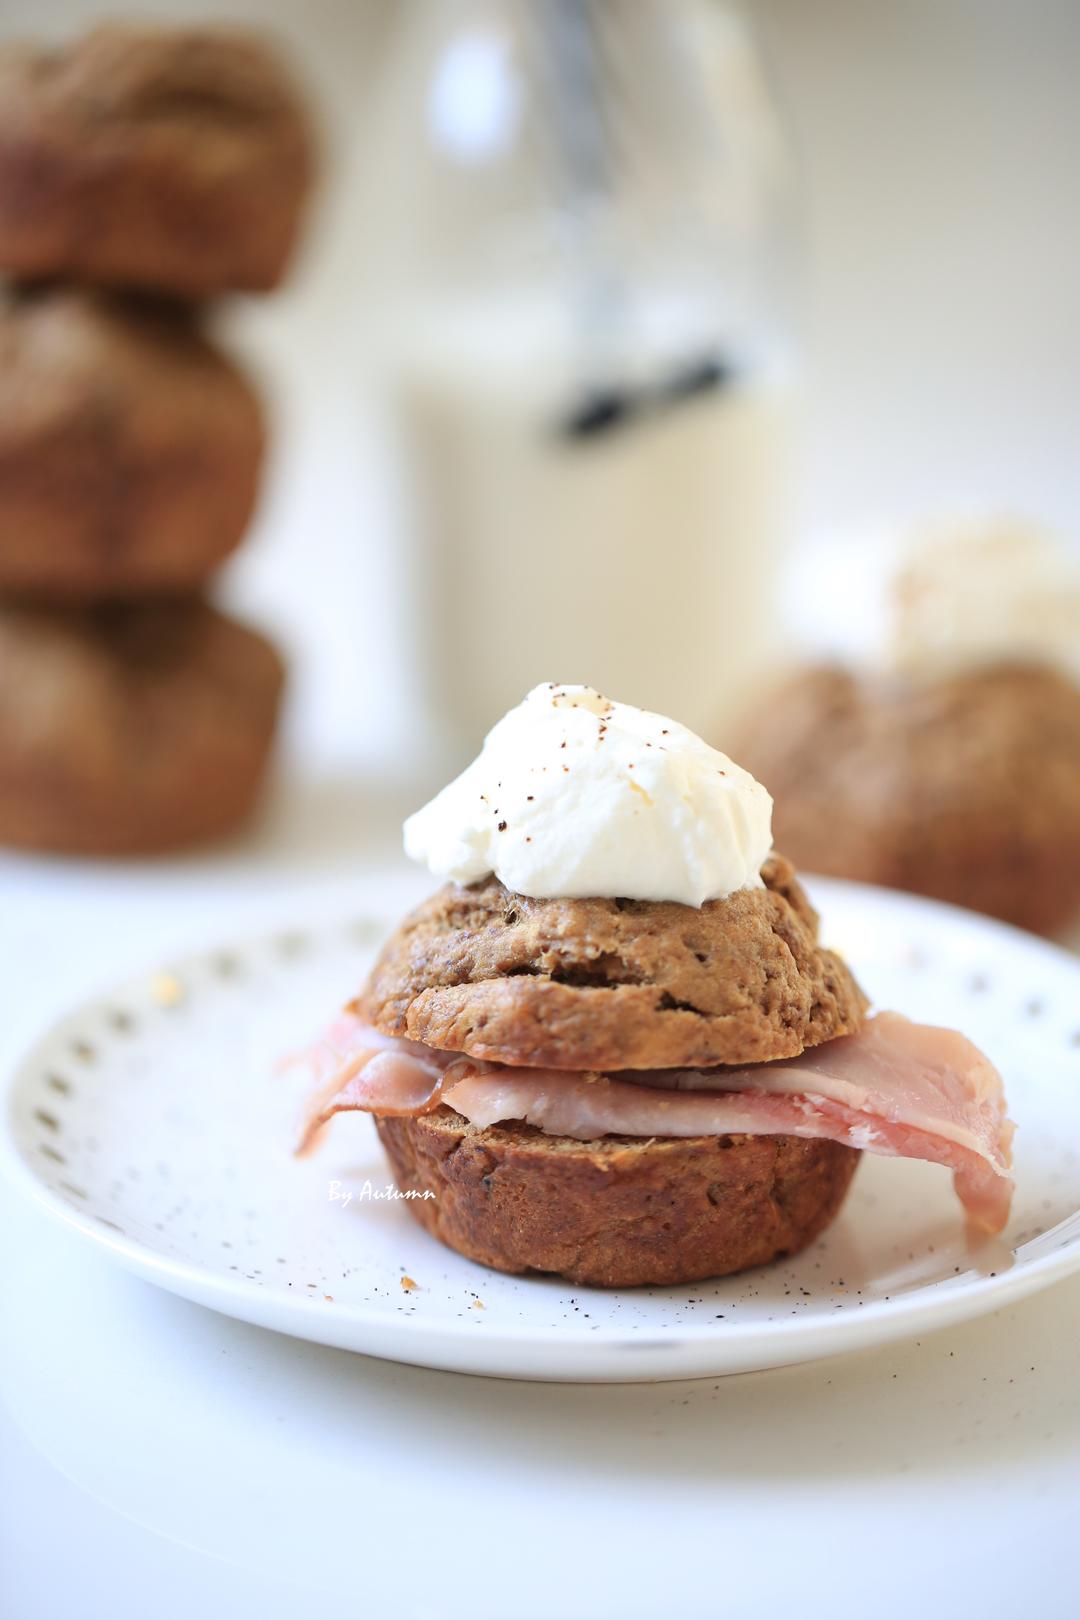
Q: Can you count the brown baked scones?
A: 5